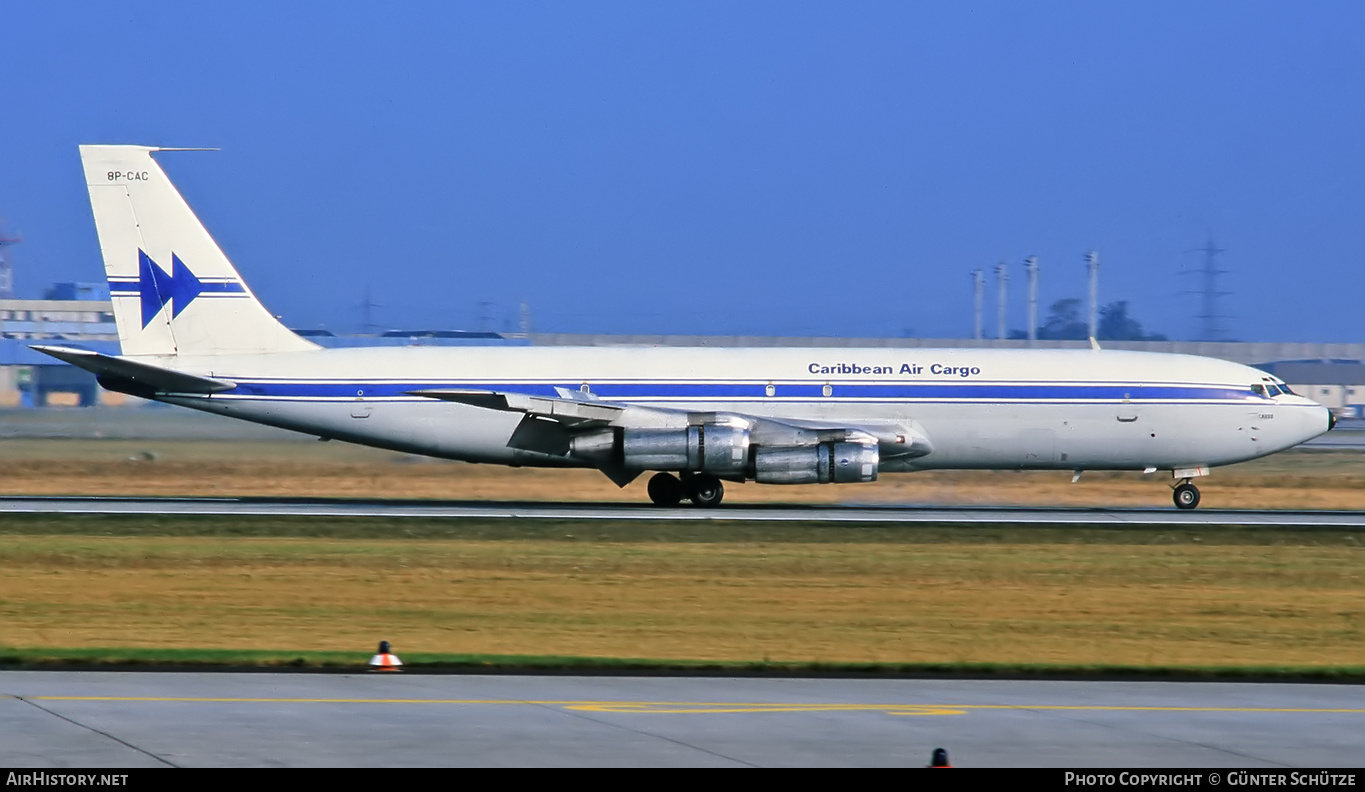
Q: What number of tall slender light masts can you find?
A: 4